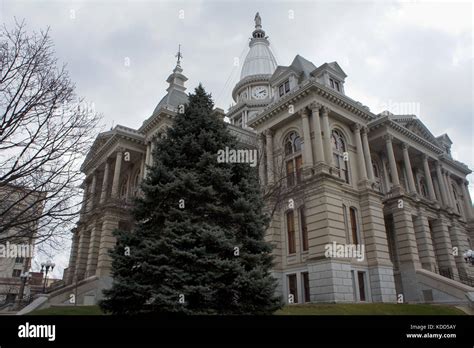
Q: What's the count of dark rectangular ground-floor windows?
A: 3